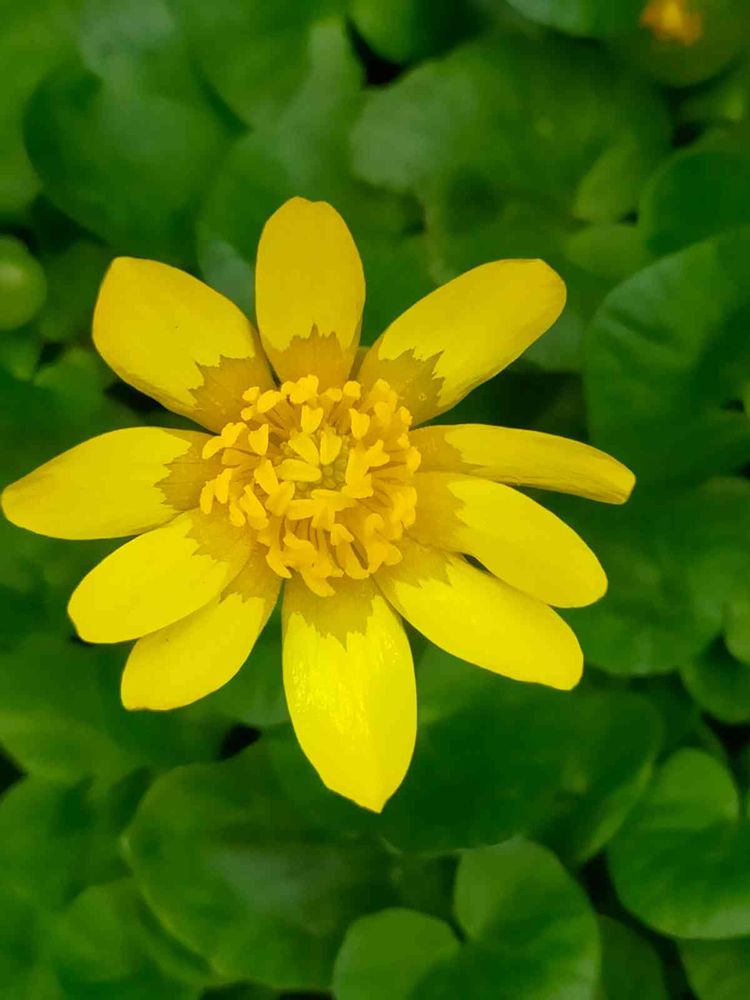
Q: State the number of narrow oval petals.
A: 10